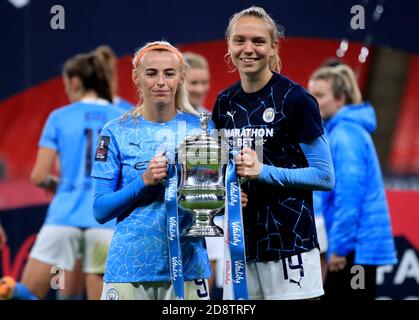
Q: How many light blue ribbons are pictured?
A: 2